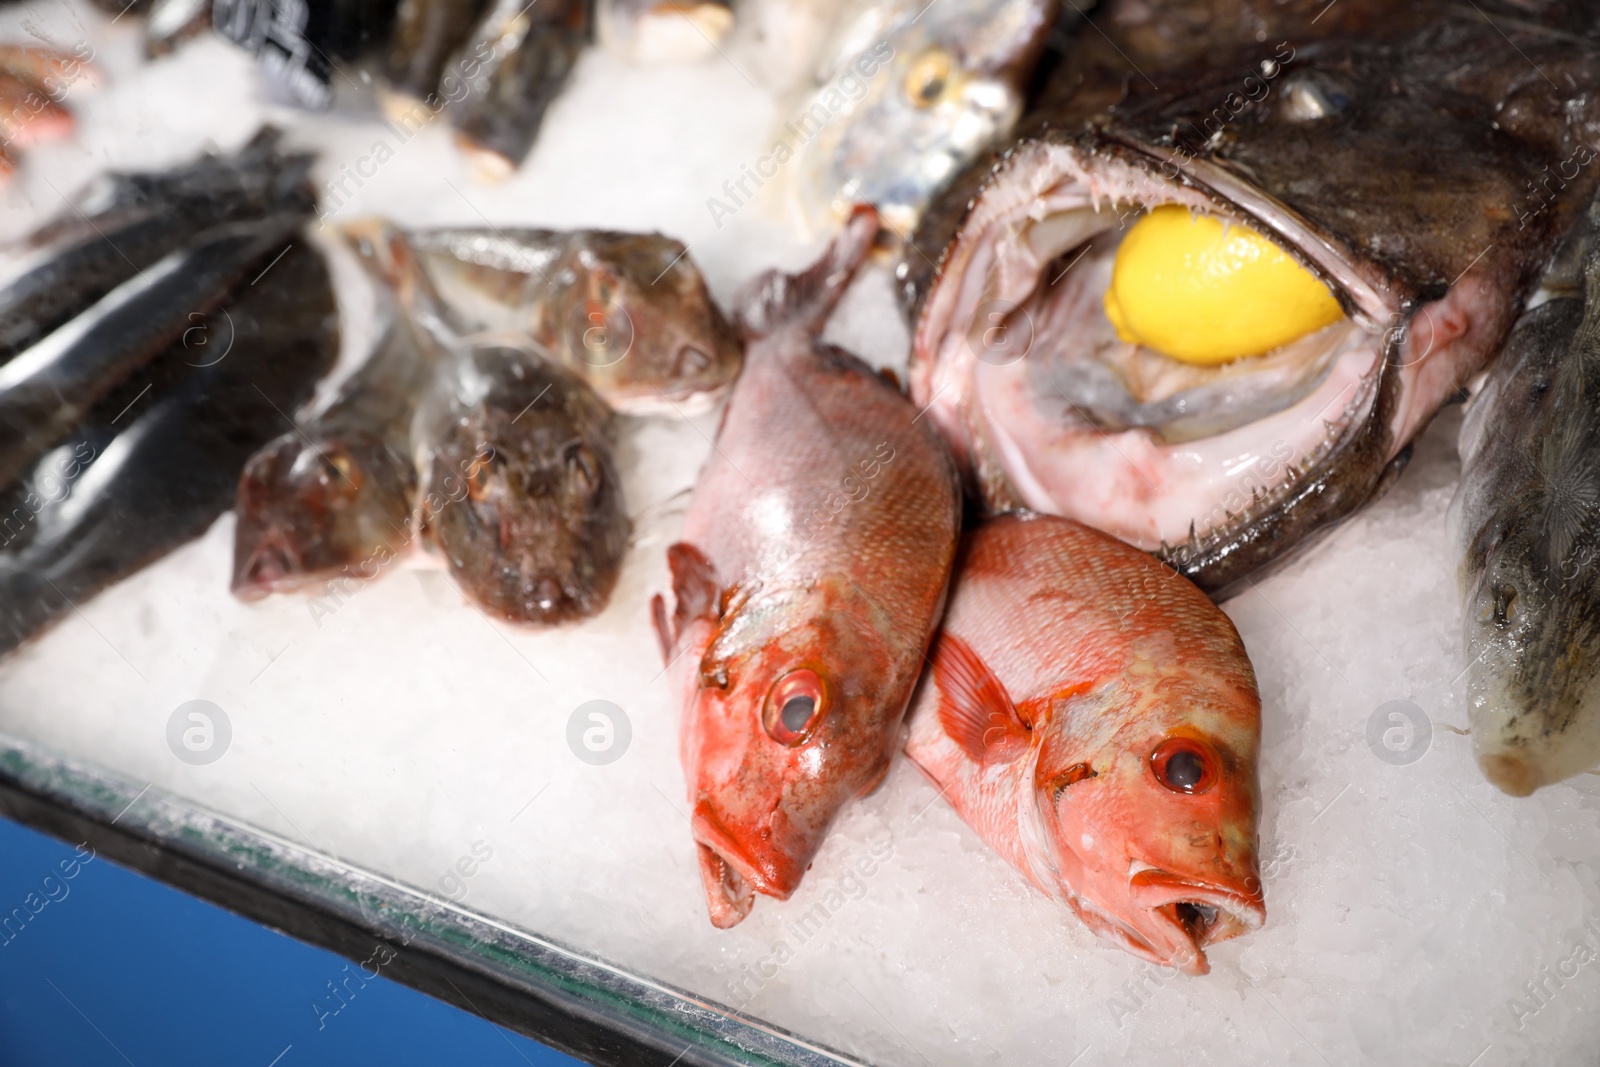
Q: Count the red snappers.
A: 2